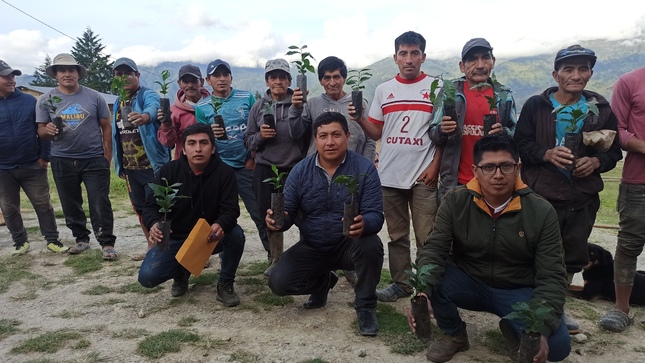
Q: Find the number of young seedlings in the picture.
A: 15